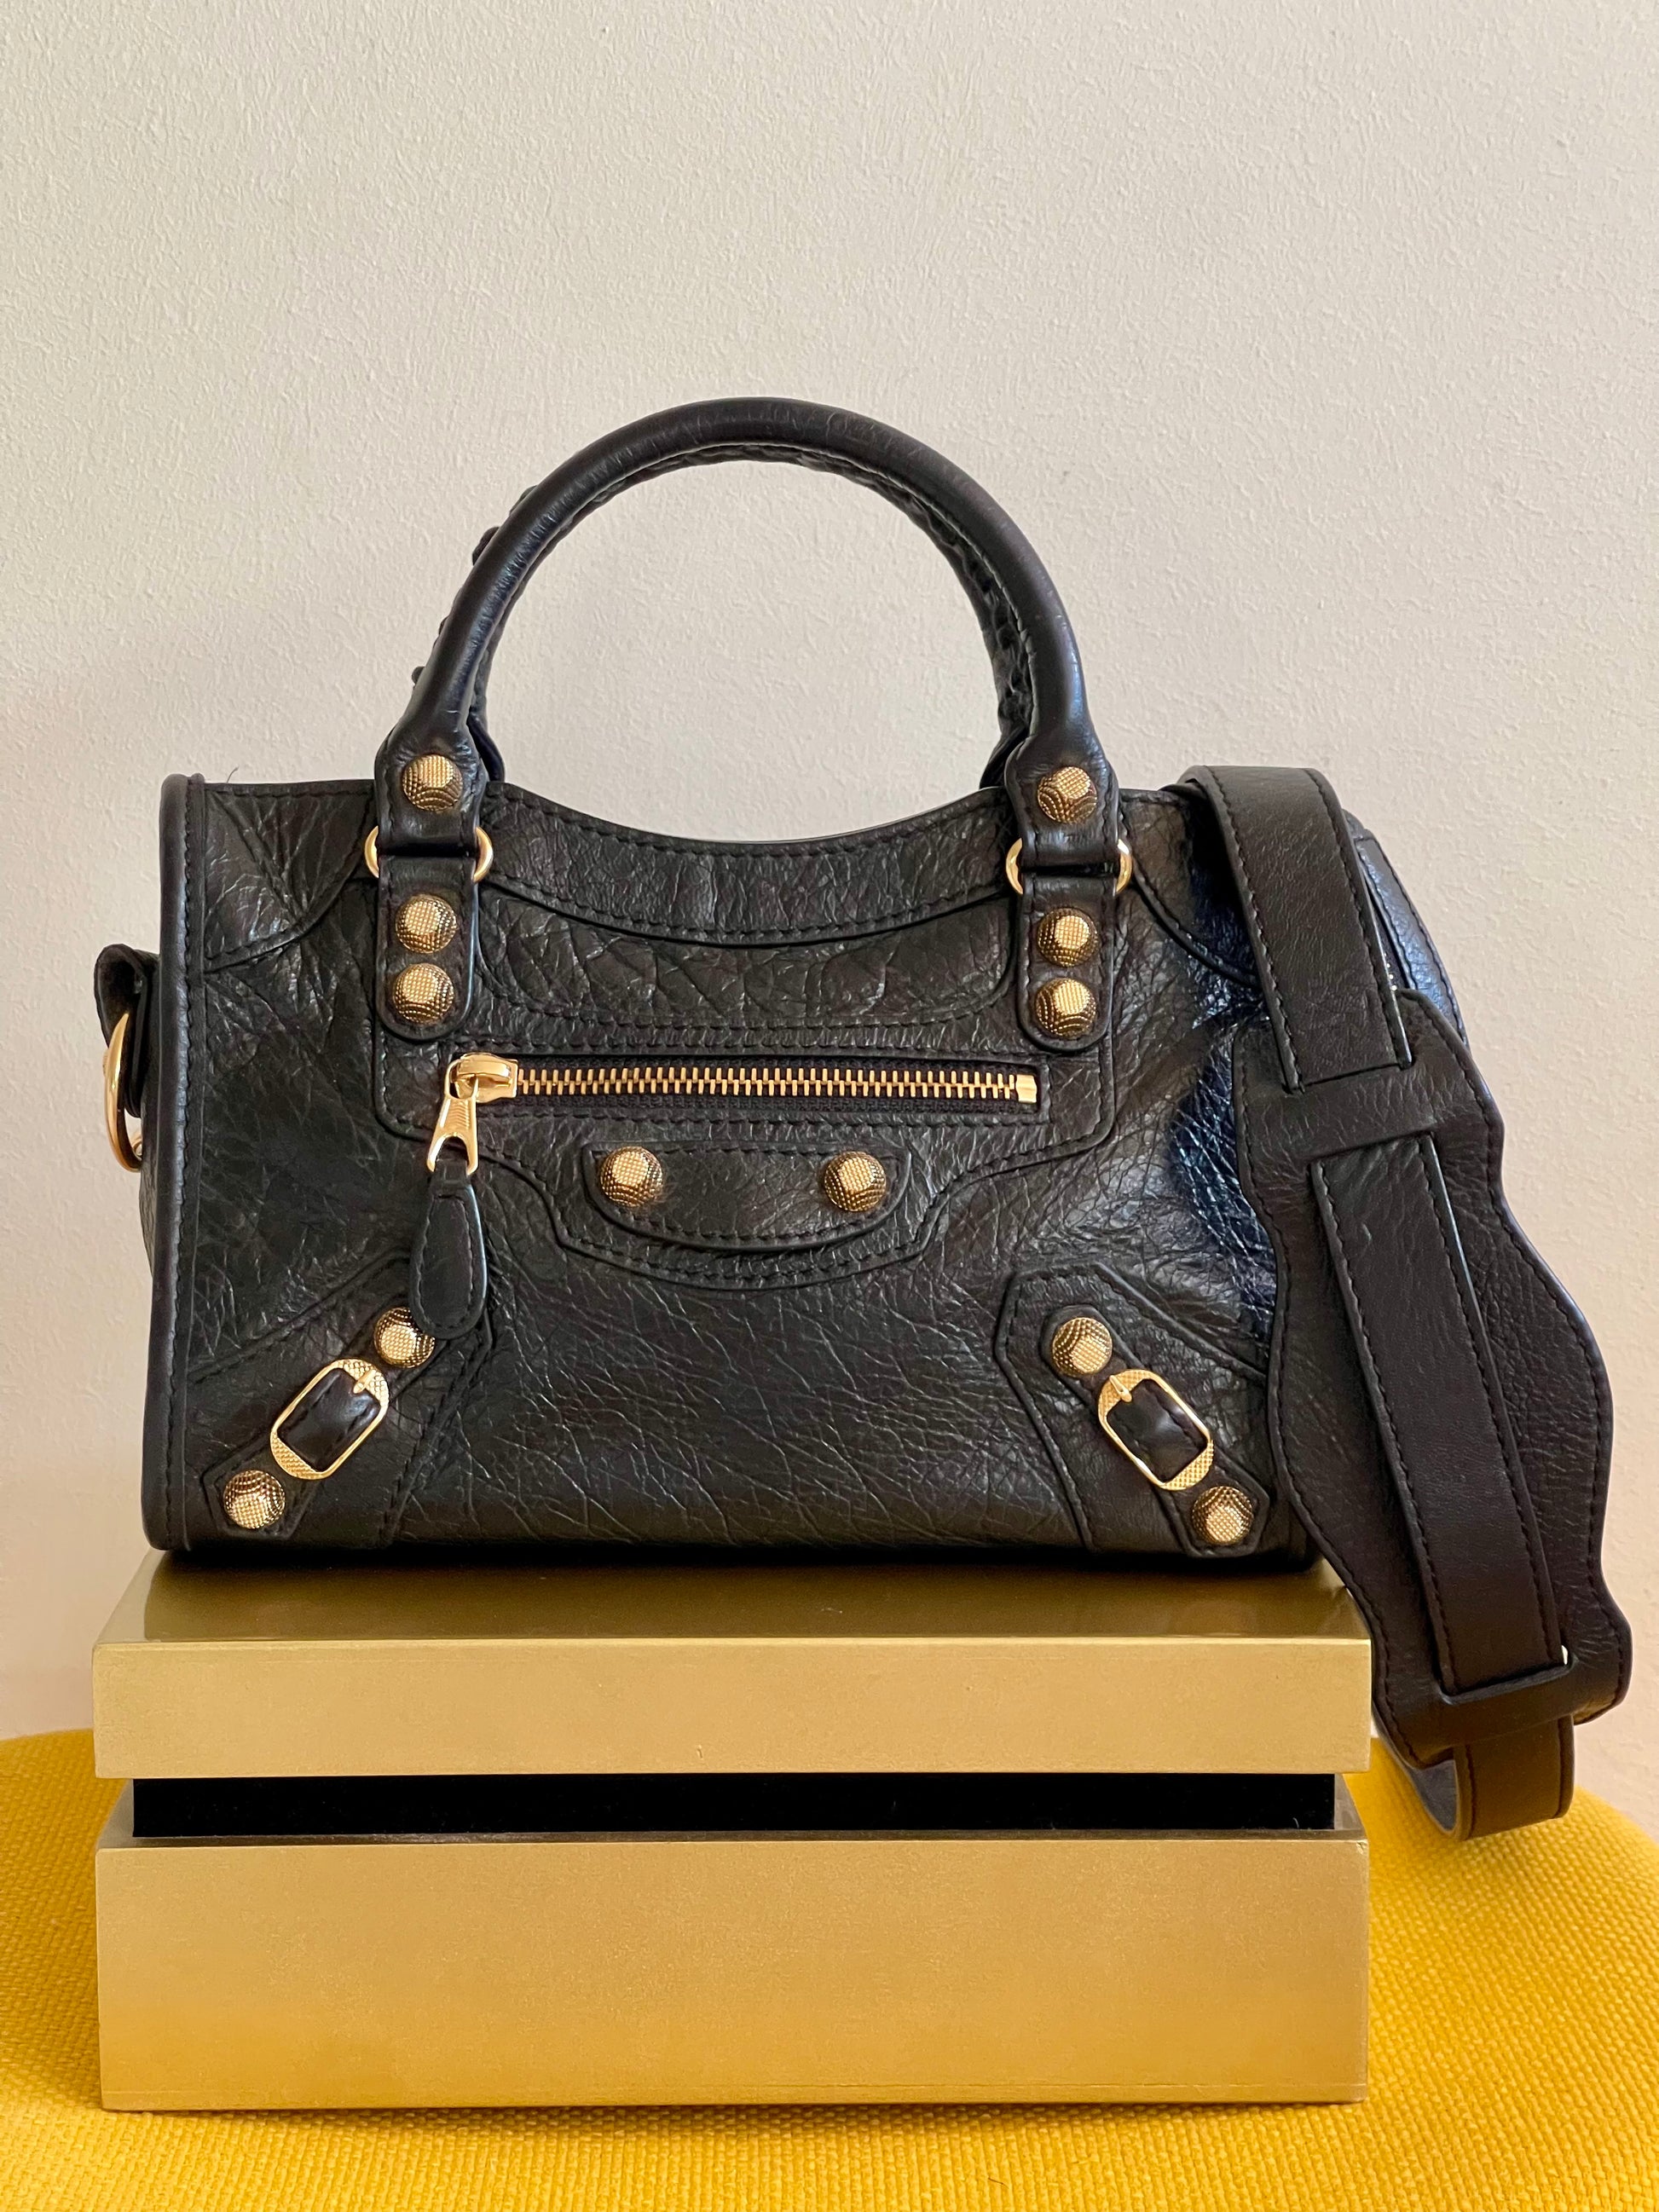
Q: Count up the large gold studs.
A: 12